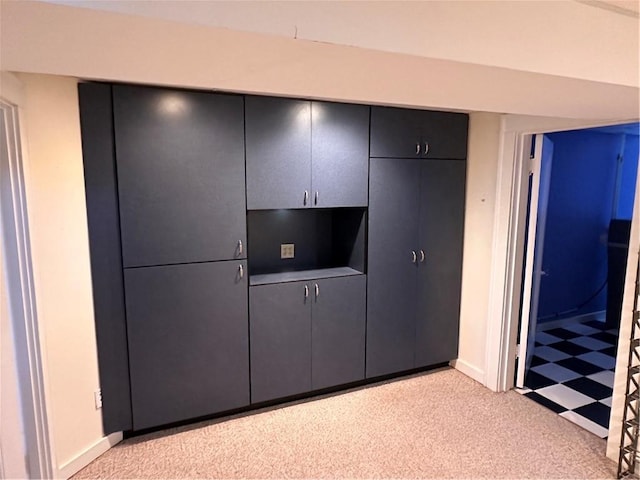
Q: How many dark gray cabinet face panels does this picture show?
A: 10